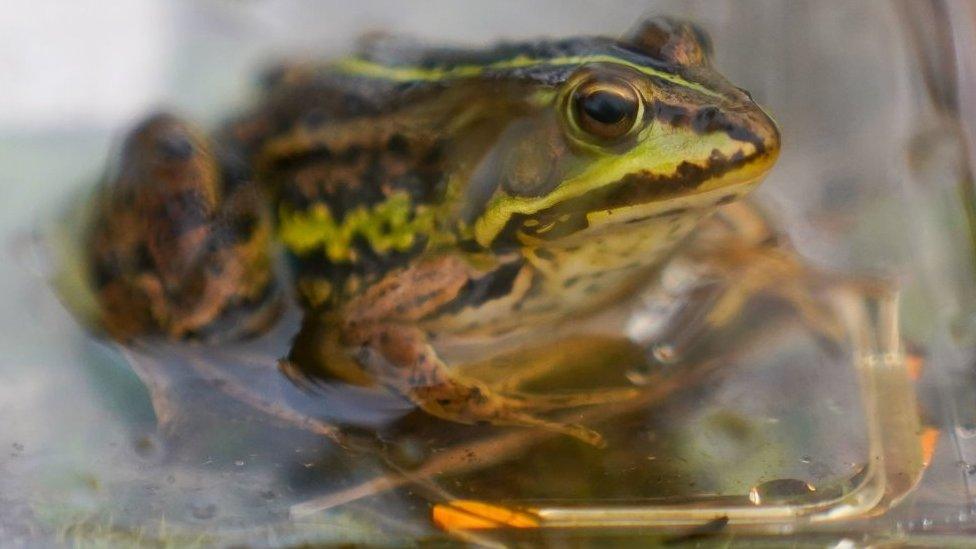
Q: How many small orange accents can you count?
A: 3